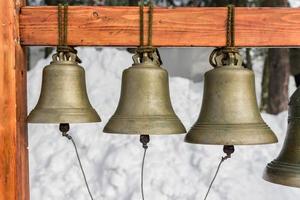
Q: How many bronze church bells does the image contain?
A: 4